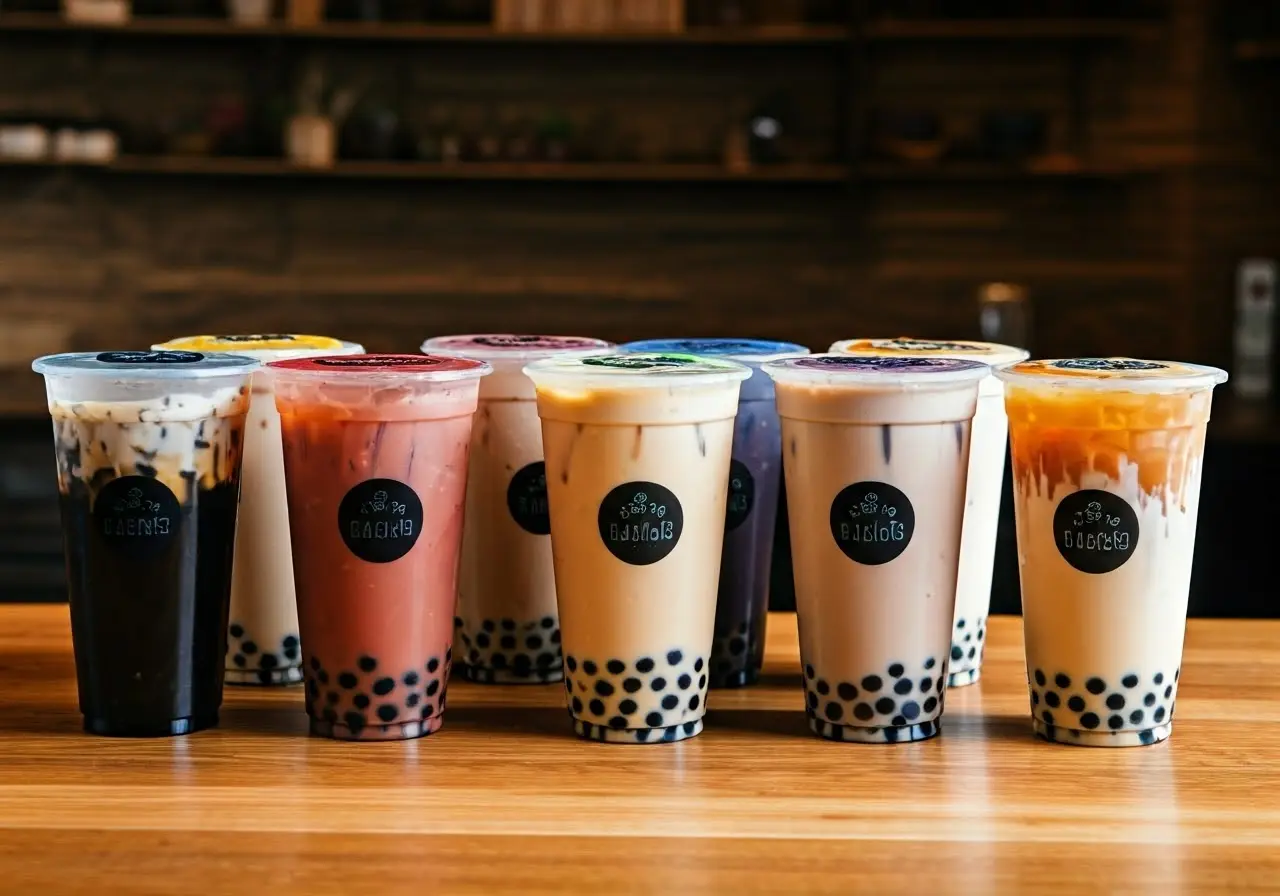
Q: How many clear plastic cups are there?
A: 9